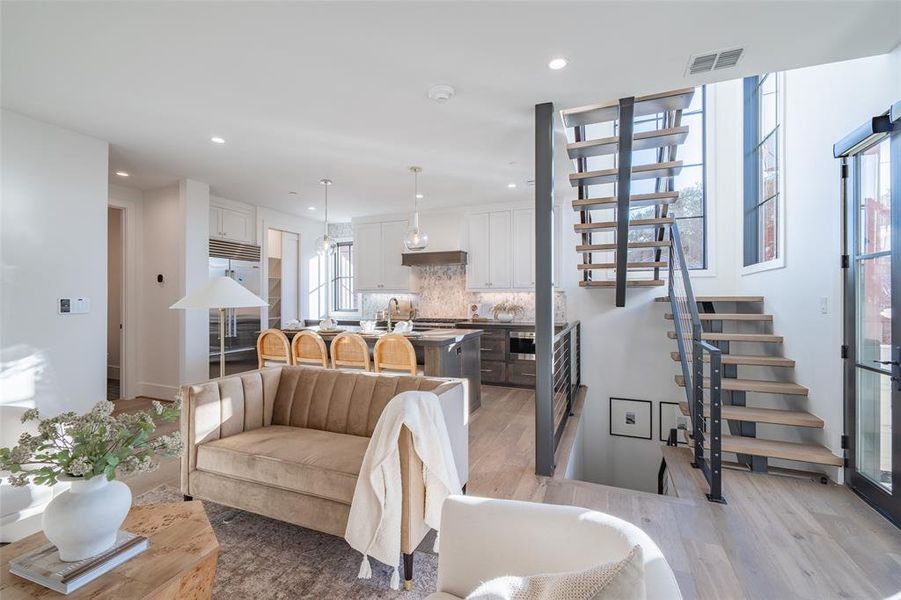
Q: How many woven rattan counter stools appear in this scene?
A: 4